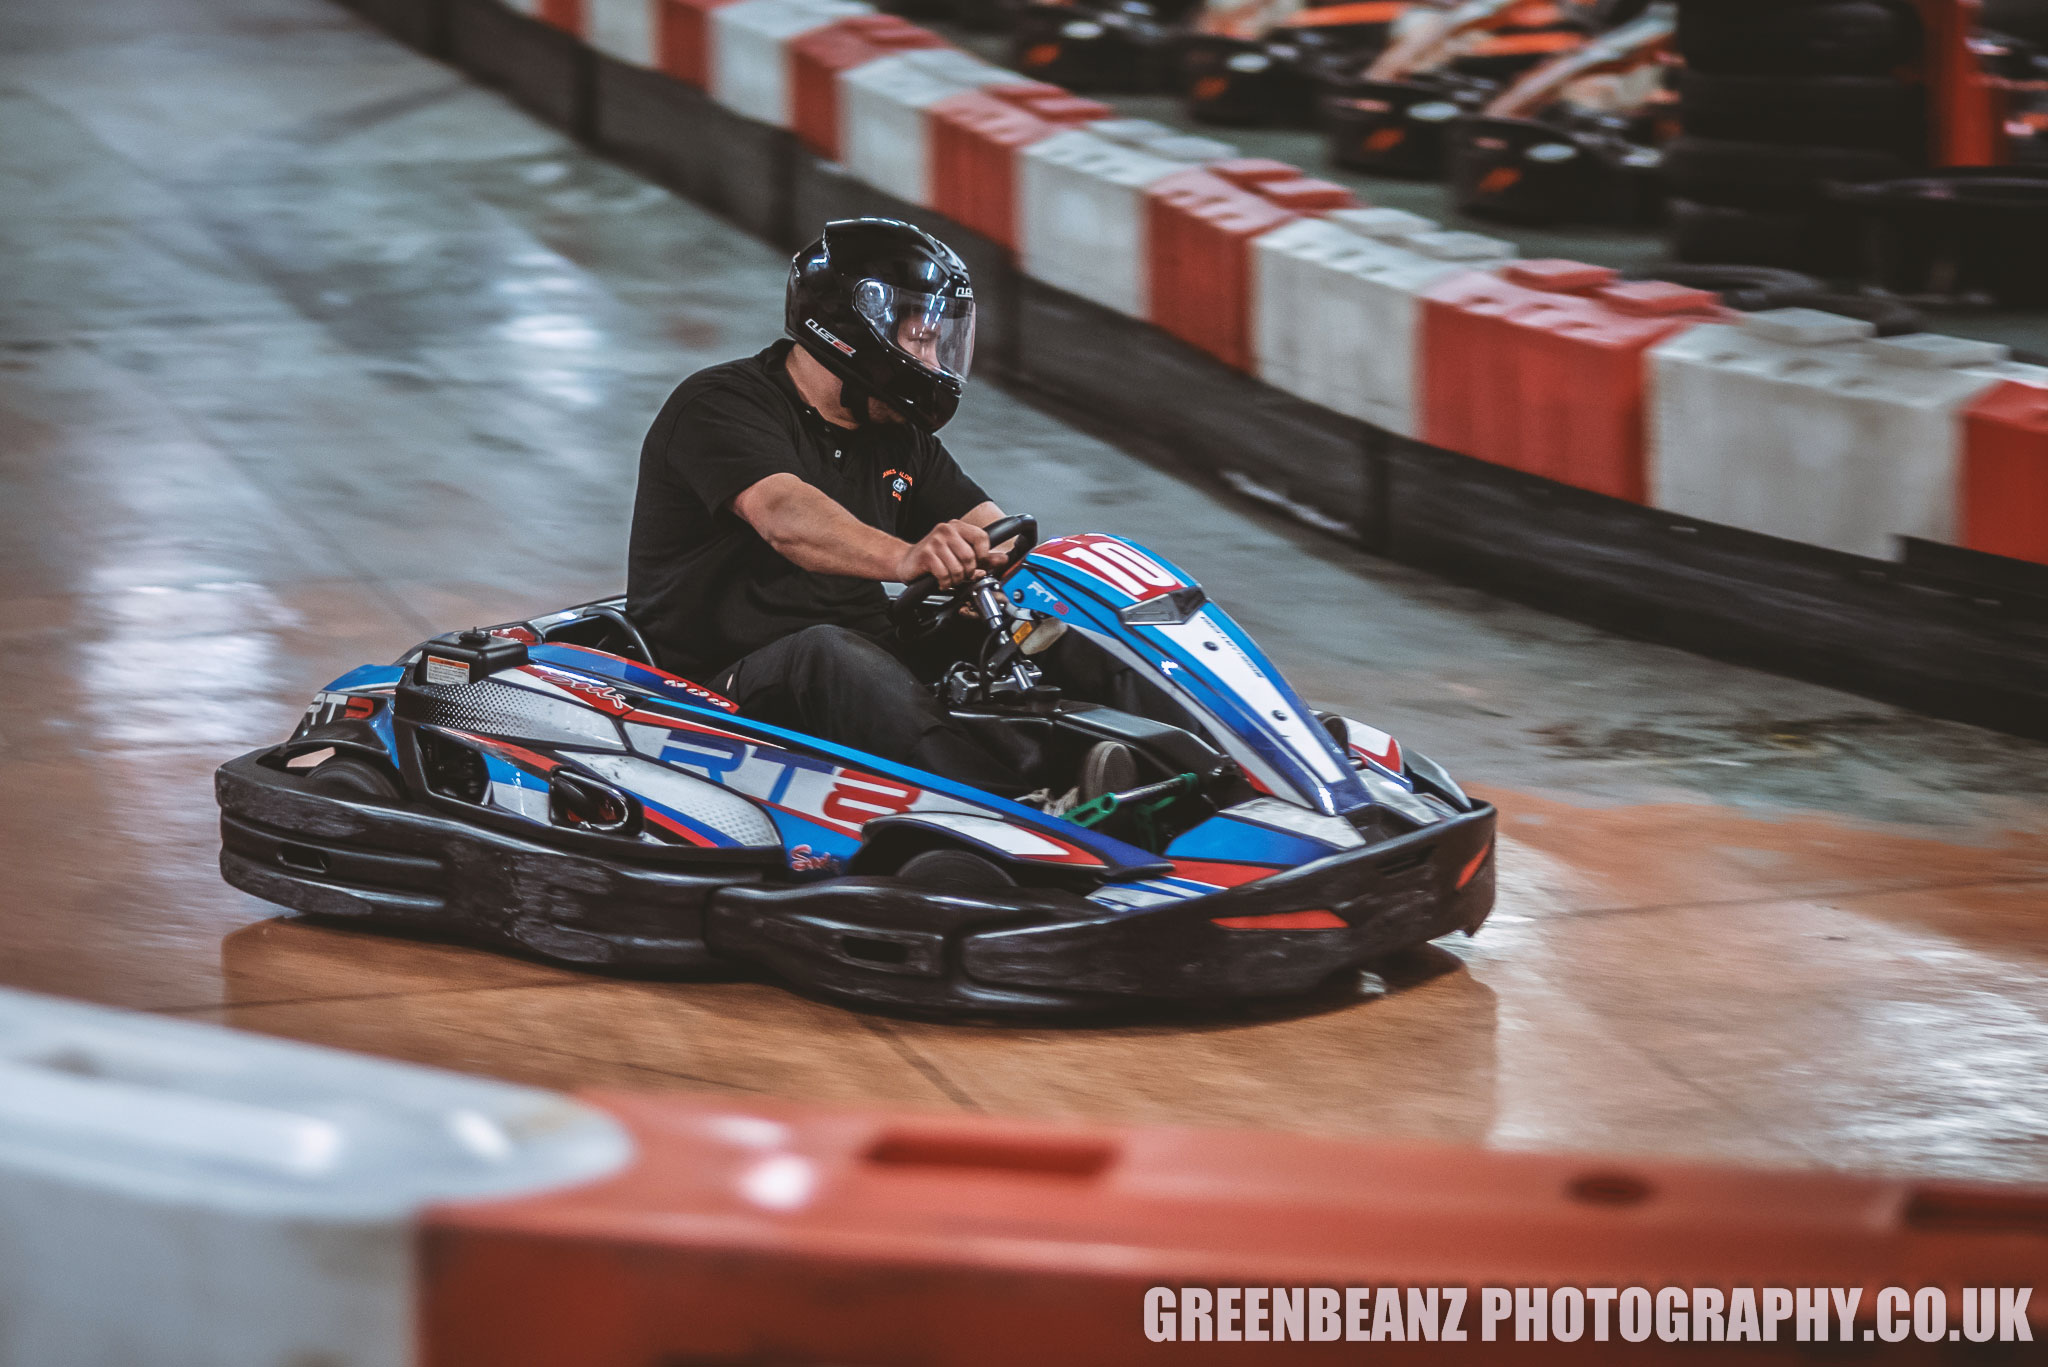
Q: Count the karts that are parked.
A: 4